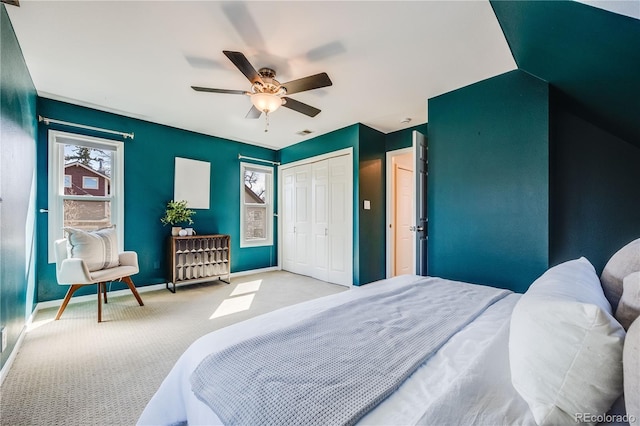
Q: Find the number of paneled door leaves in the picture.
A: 6